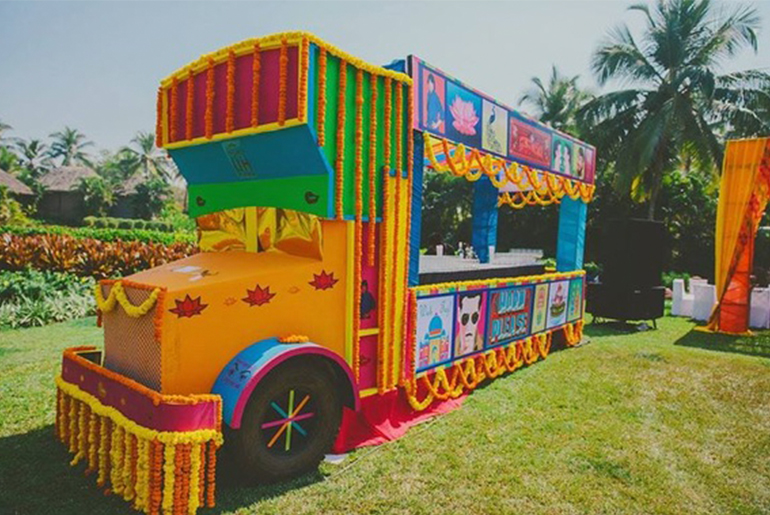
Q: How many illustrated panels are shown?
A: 12